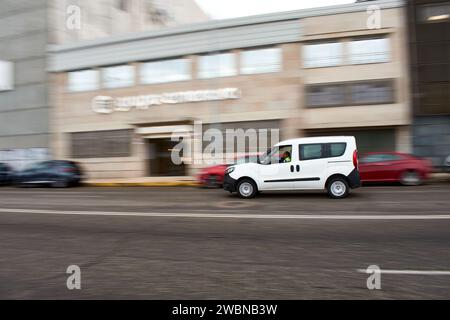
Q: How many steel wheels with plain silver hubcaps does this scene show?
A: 2